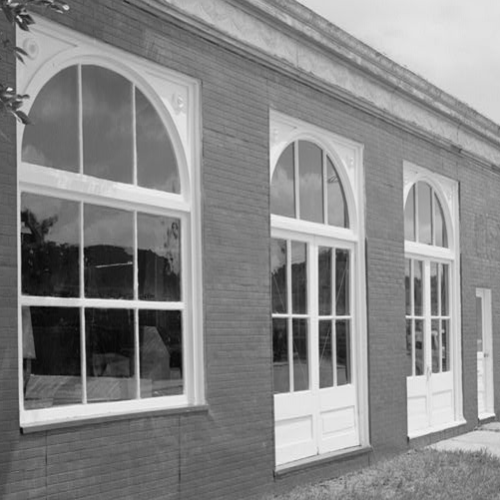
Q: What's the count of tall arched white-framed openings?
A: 3